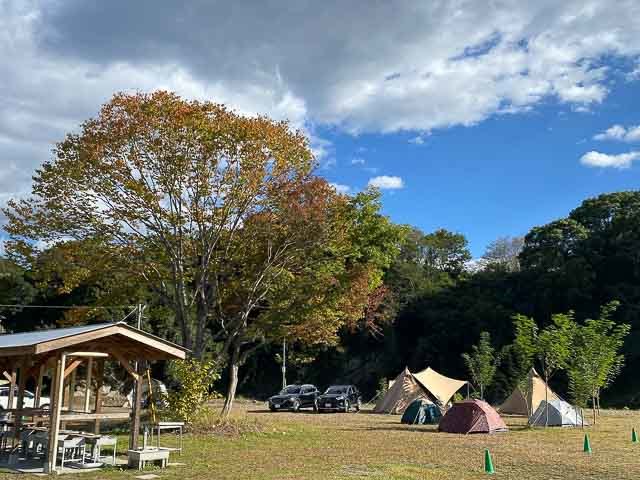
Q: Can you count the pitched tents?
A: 5